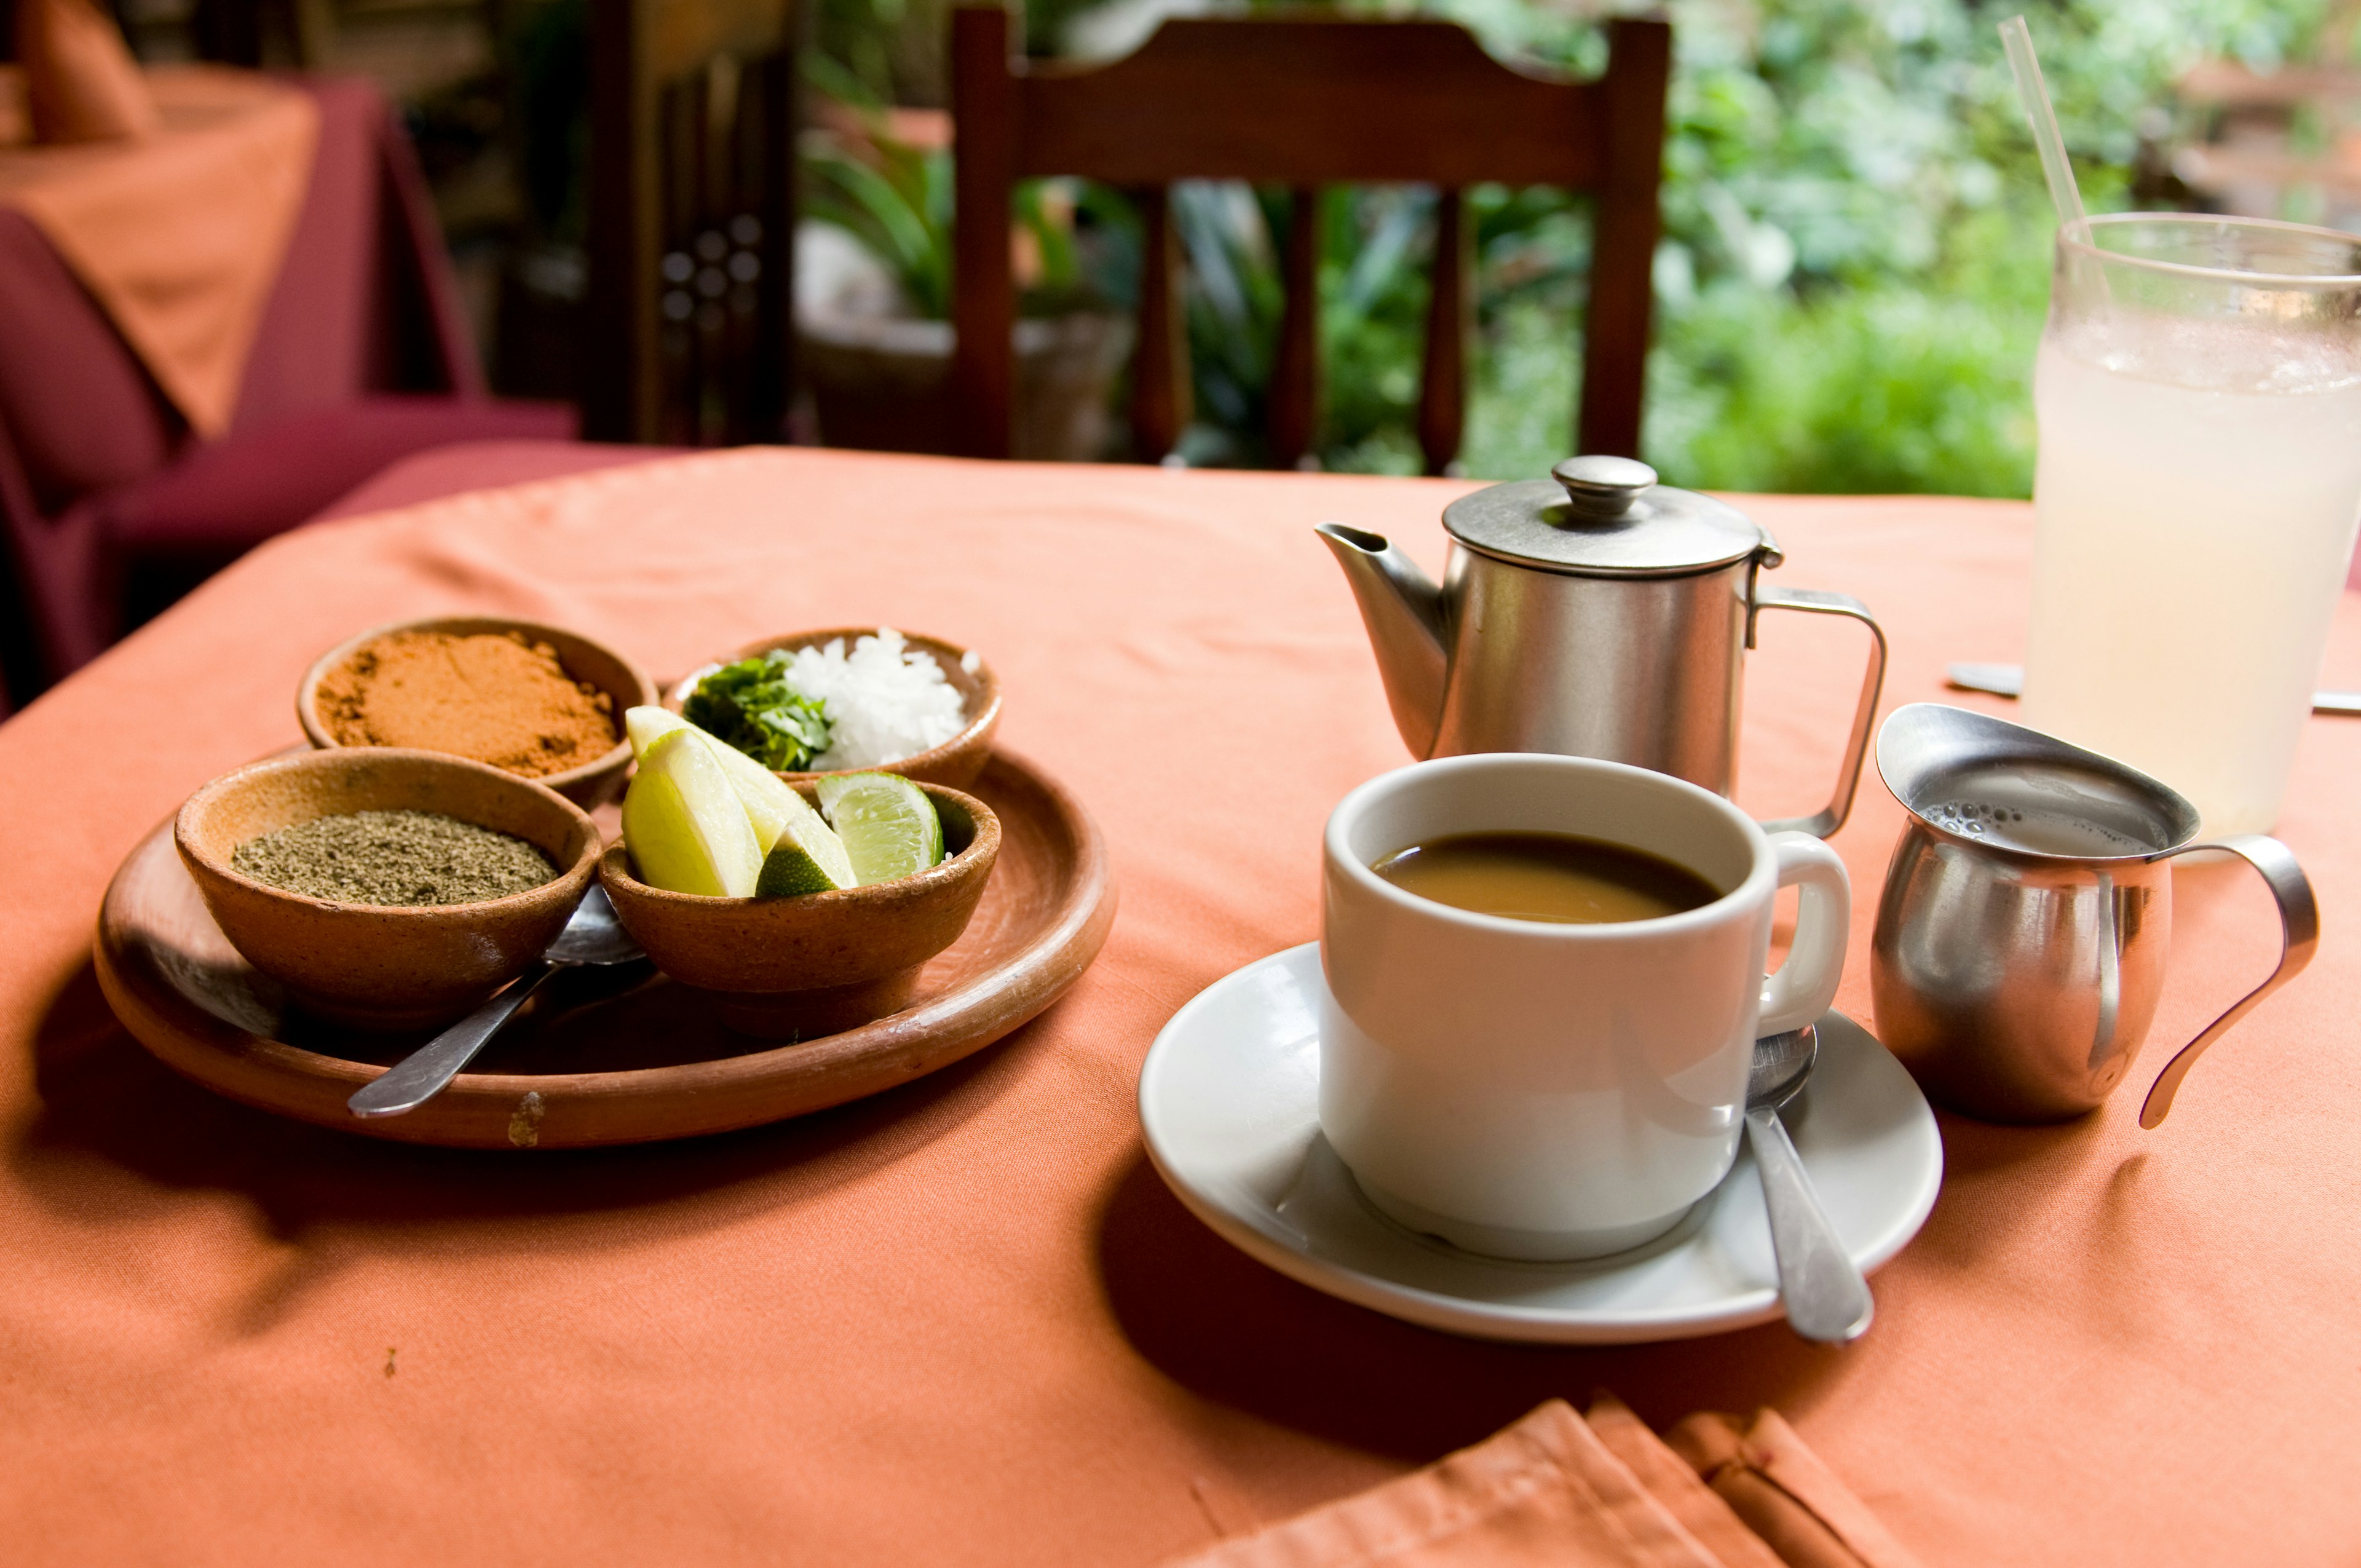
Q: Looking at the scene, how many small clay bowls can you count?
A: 4